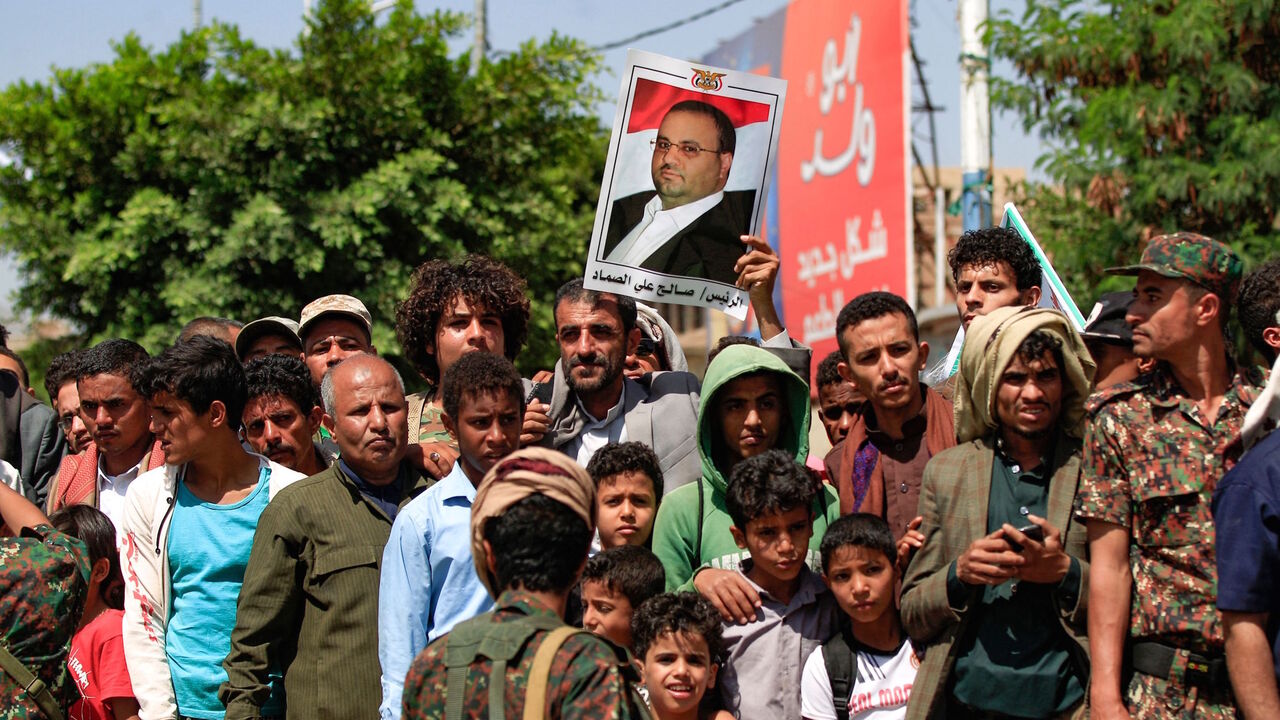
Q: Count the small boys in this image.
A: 5